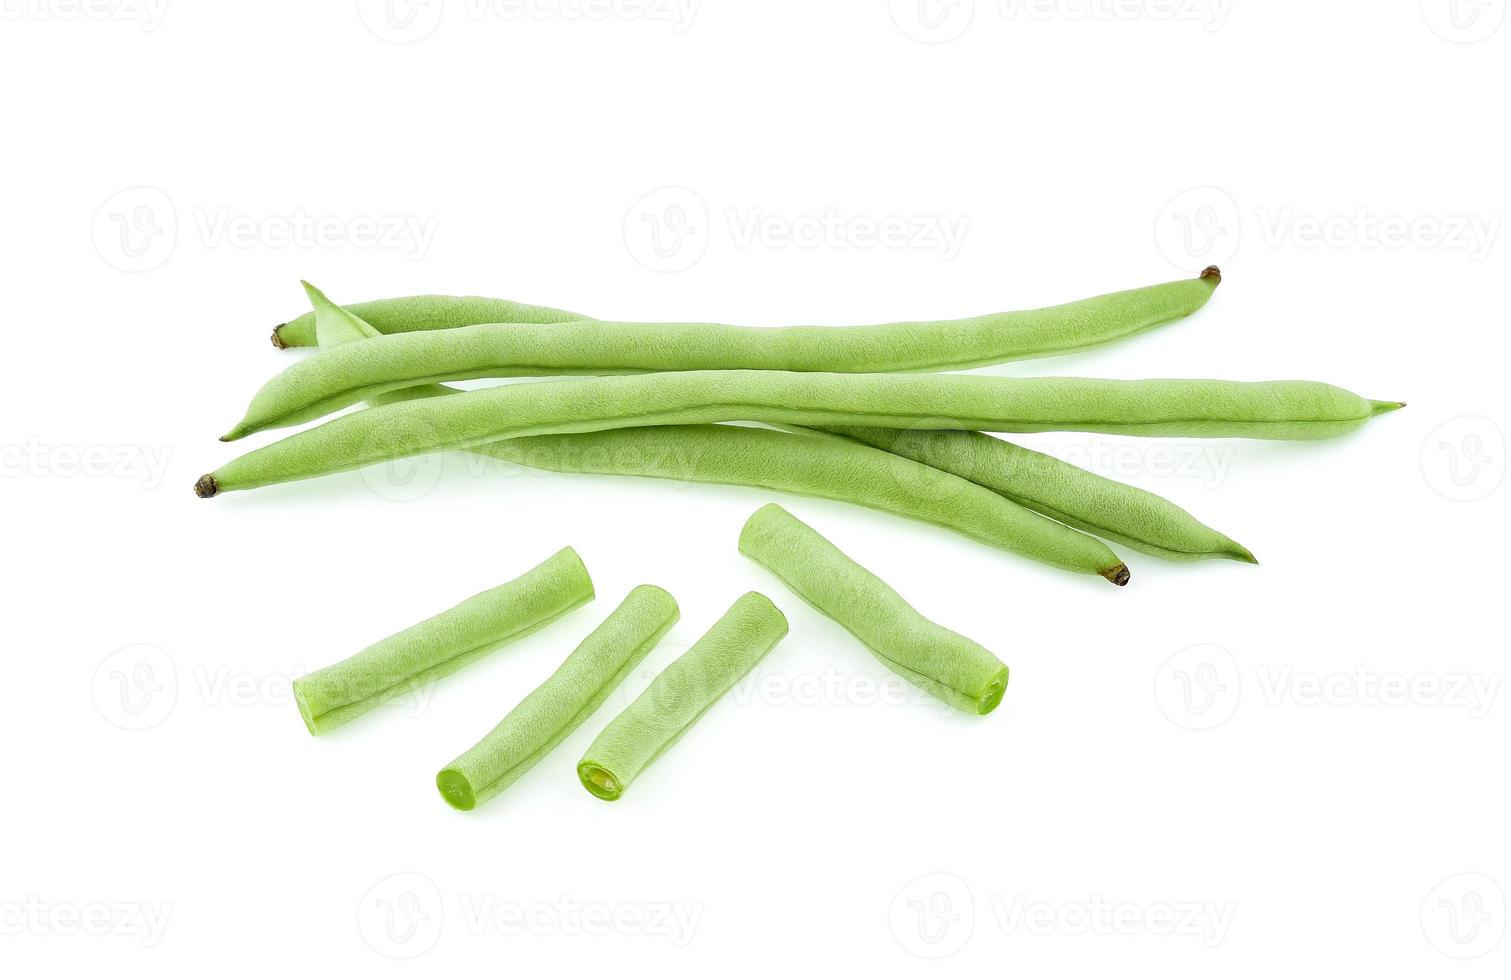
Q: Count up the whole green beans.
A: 4